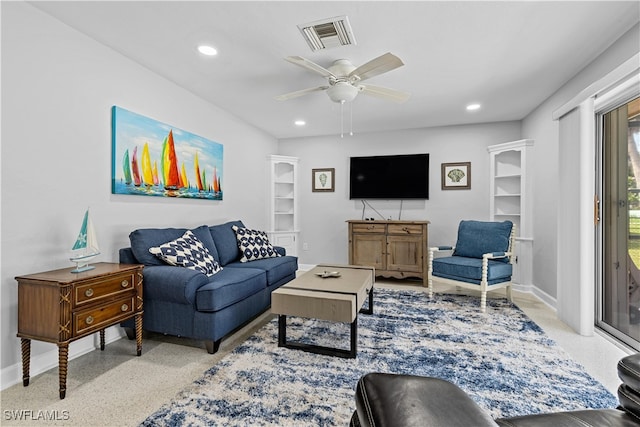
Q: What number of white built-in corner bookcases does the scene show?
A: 2